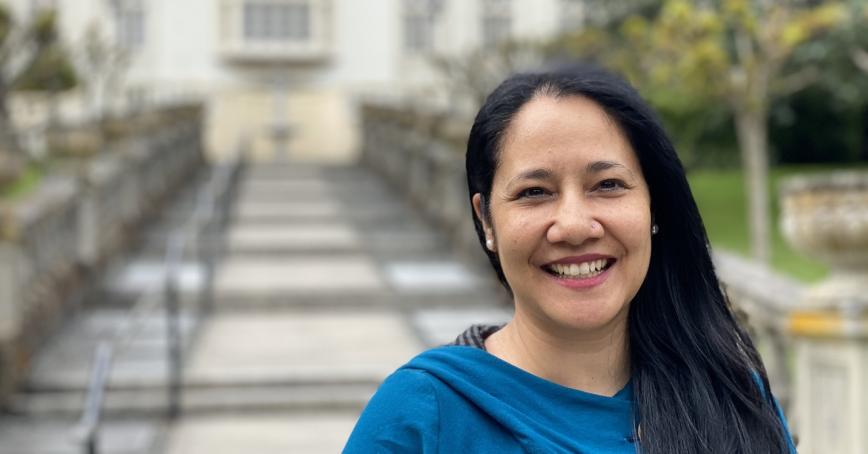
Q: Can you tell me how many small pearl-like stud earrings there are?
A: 2